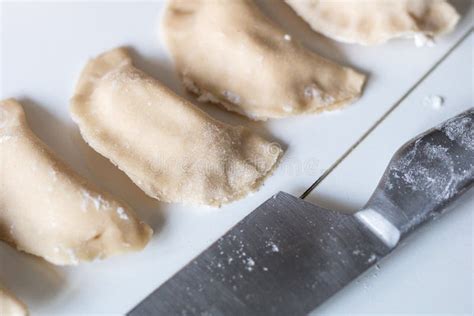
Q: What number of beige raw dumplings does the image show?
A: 5